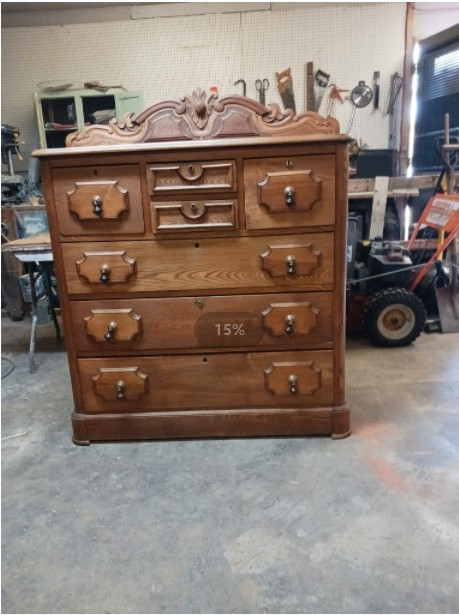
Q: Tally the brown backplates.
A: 8